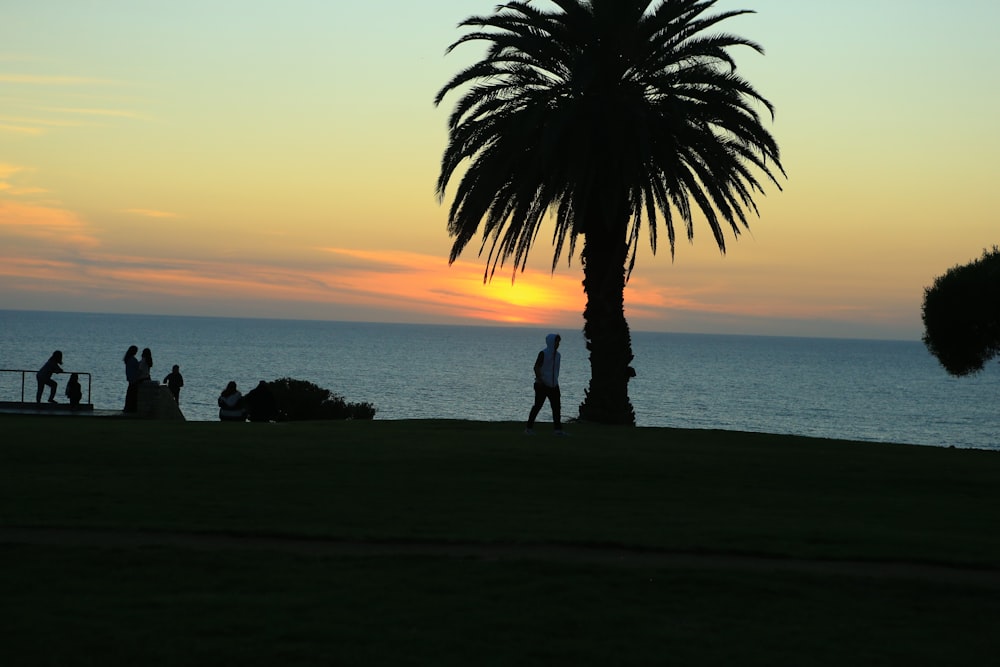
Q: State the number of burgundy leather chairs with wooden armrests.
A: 0